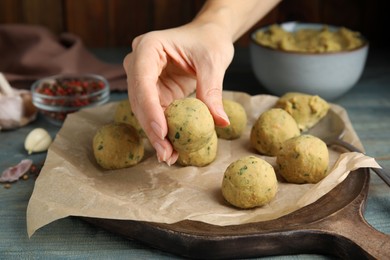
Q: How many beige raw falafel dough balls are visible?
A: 8